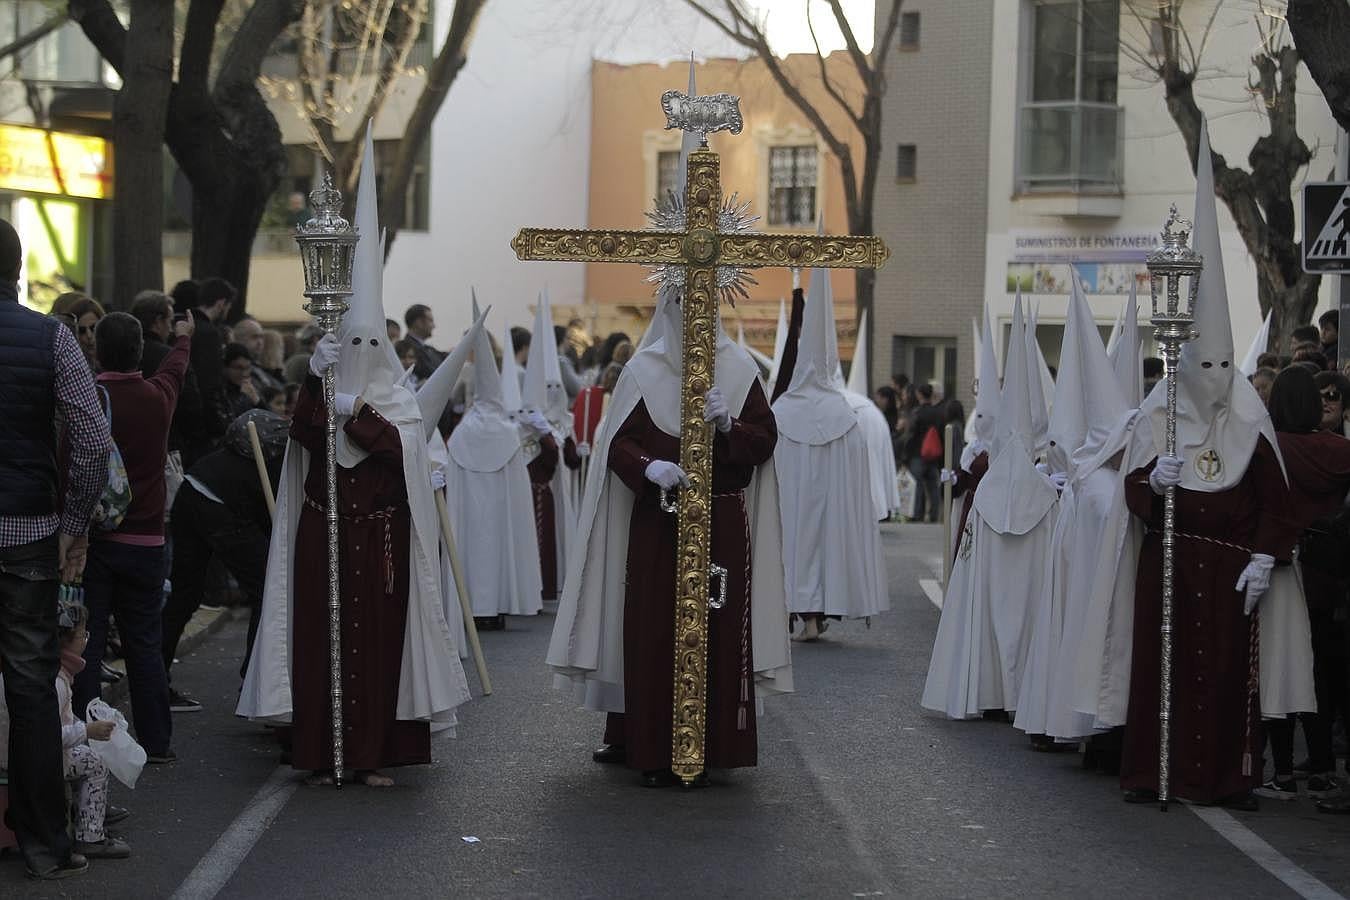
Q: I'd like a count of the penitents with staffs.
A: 2